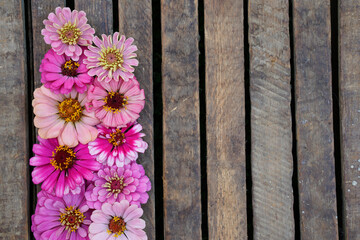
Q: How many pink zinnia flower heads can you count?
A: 10